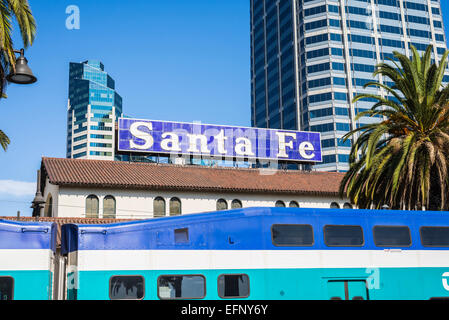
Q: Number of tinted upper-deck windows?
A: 4